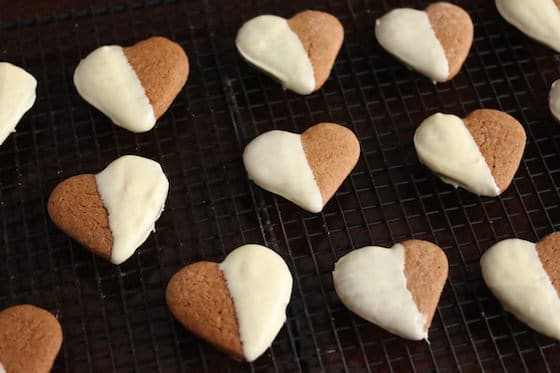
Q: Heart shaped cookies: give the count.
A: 13